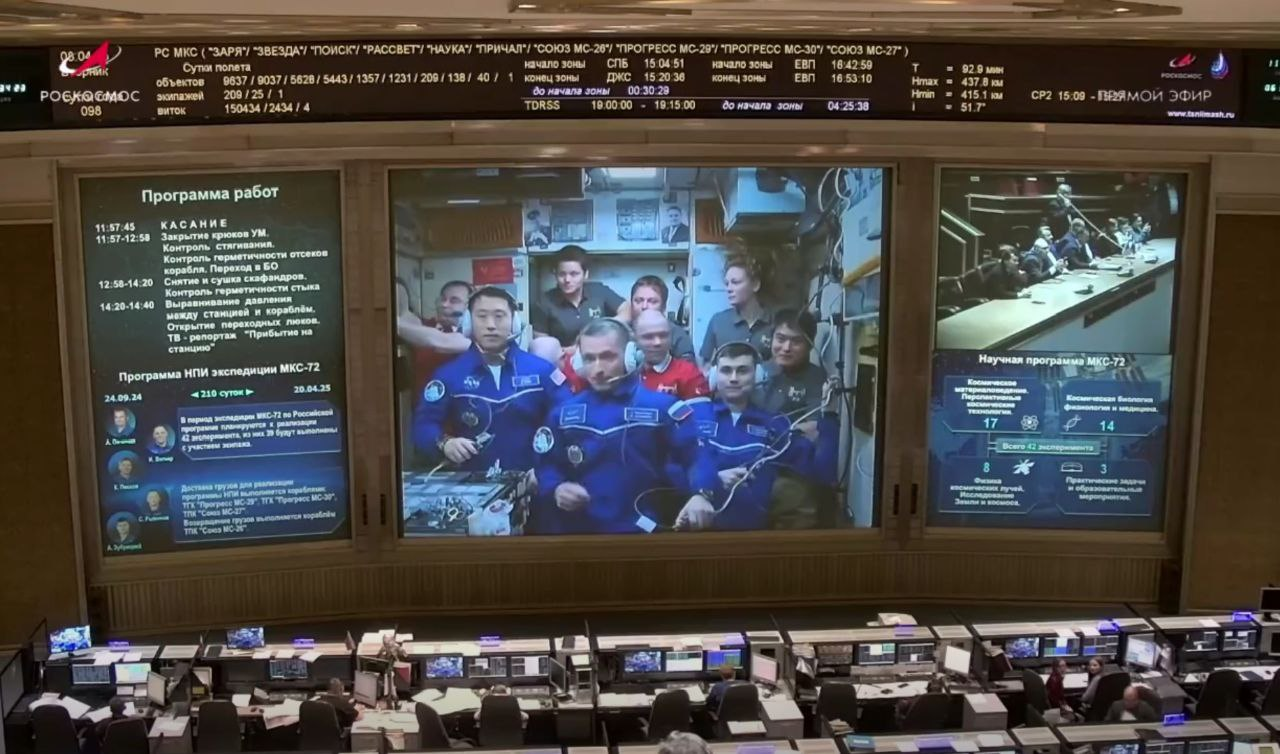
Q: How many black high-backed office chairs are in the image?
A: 14